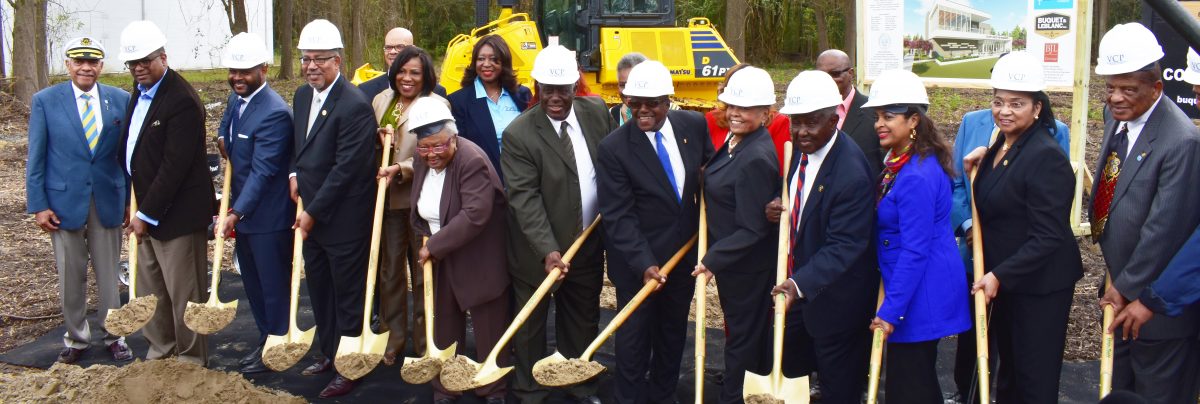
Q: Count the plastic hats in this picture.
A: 12